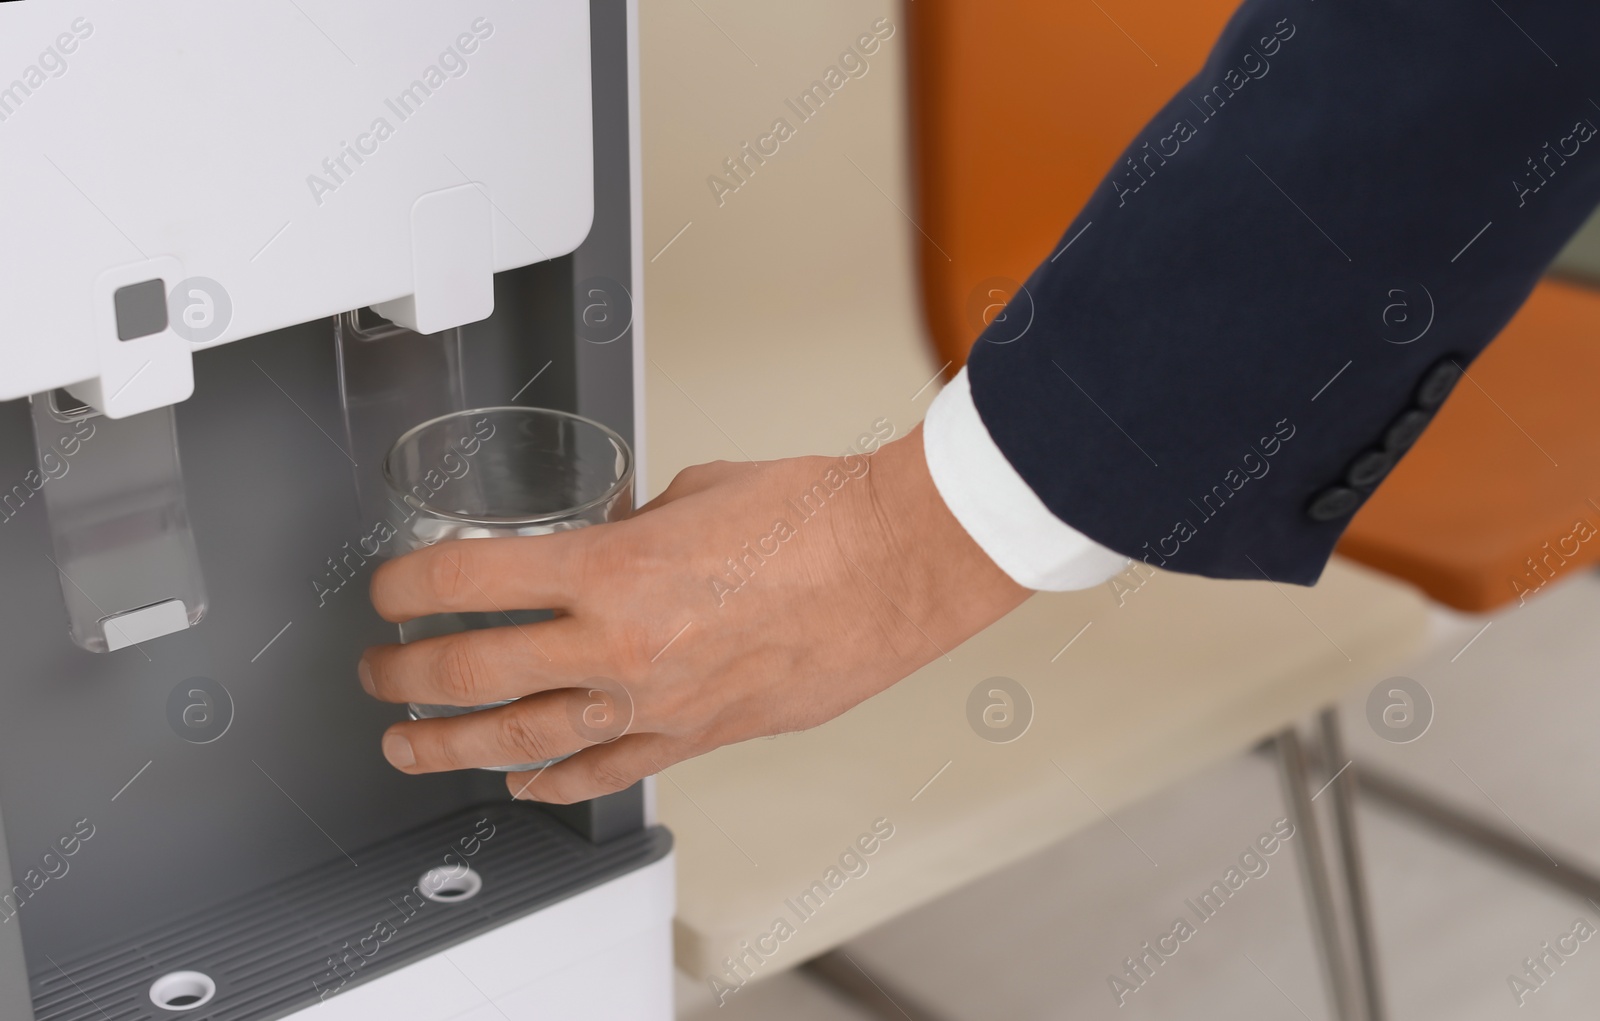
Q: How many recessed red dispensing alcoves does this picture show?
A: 0